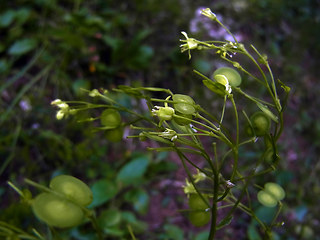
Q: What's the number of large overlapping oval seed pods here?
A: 2